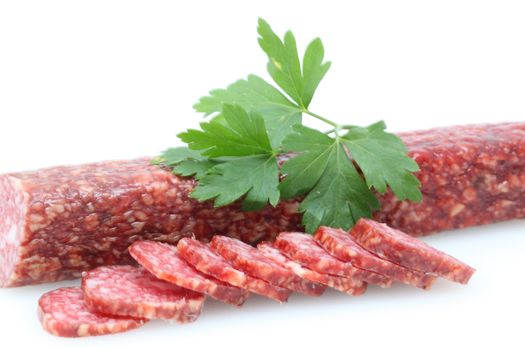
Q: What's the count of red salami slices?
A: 9